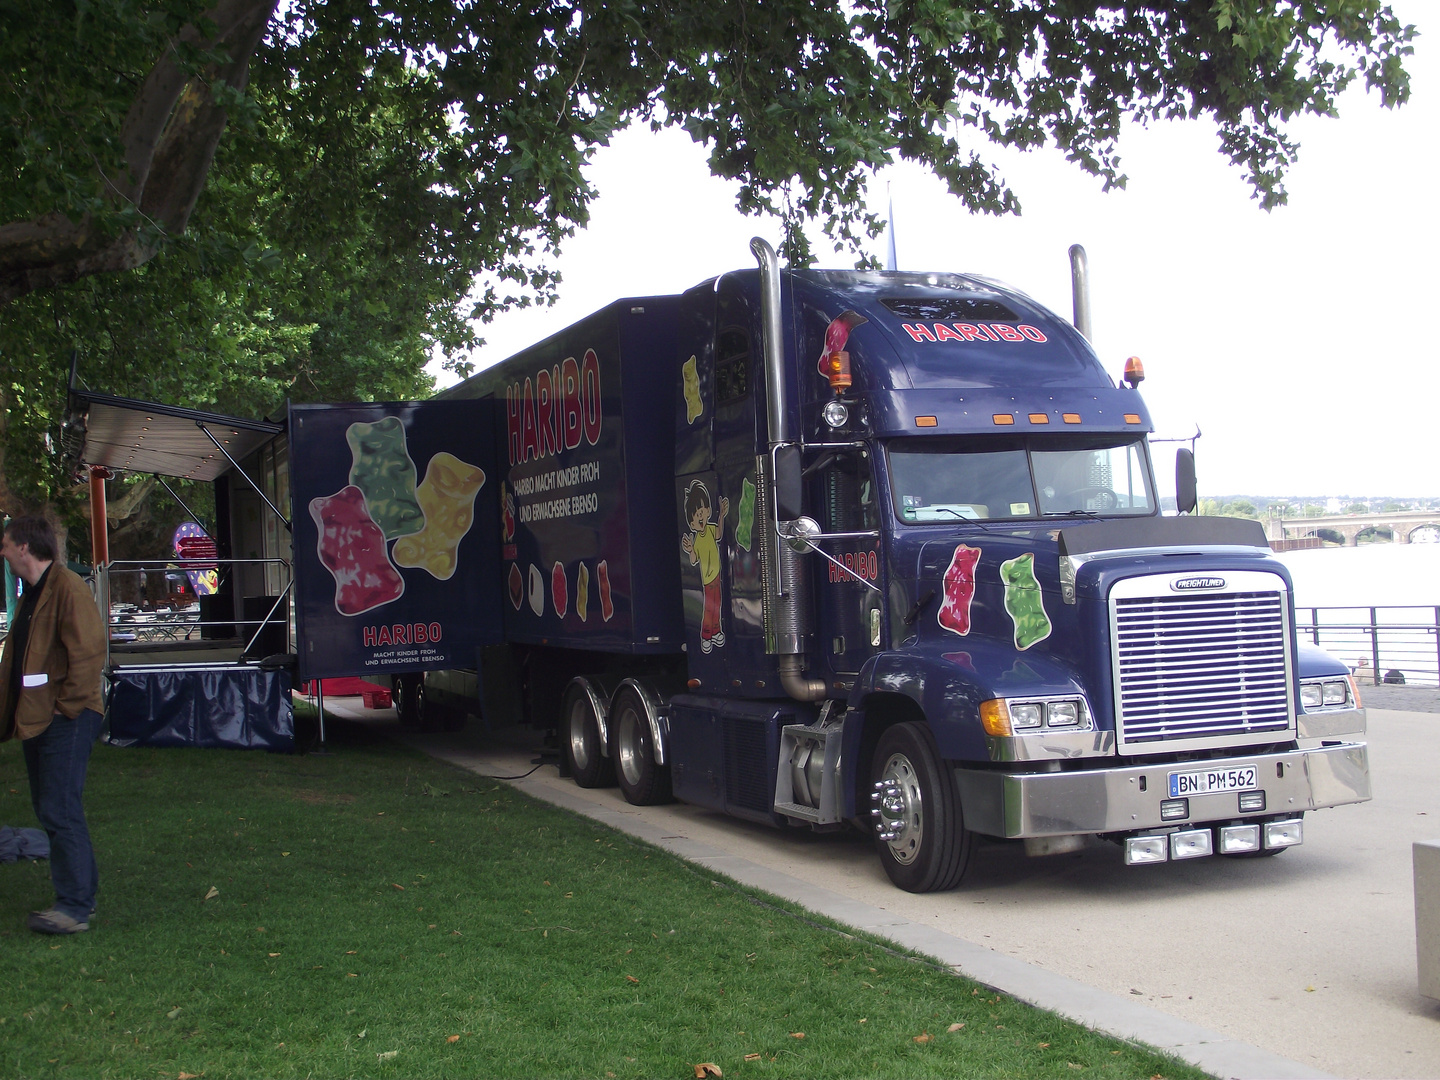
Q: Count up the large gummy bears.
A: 3